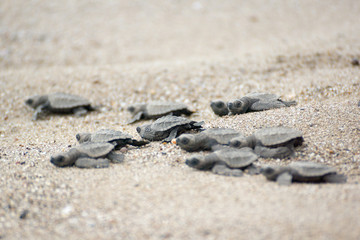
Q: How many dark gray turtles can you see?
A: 11